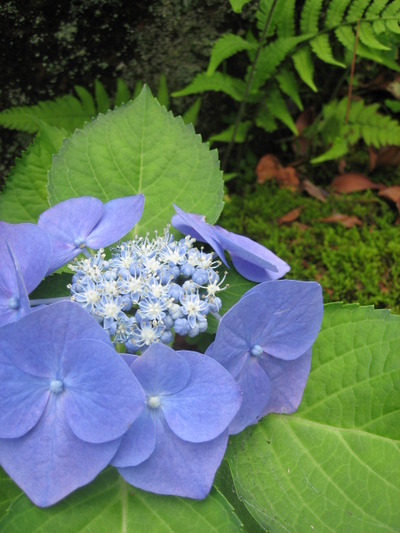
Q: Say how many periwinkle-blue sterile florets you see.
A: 6